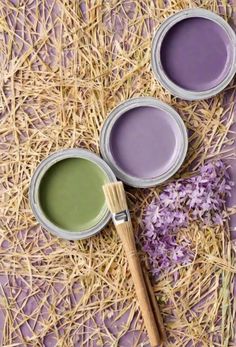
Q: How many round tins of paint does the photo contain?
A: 3